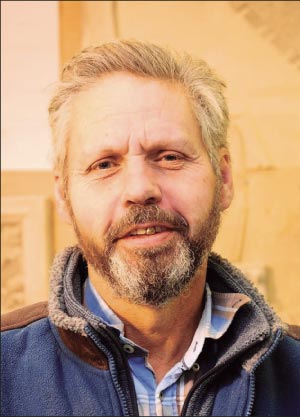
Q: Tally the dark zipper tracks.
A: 2